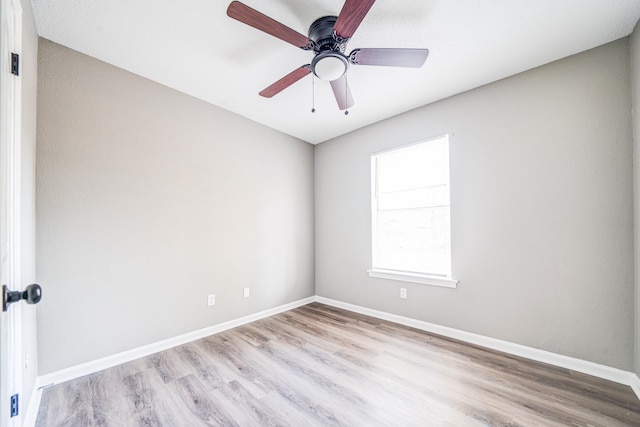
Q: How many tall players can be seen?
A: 0